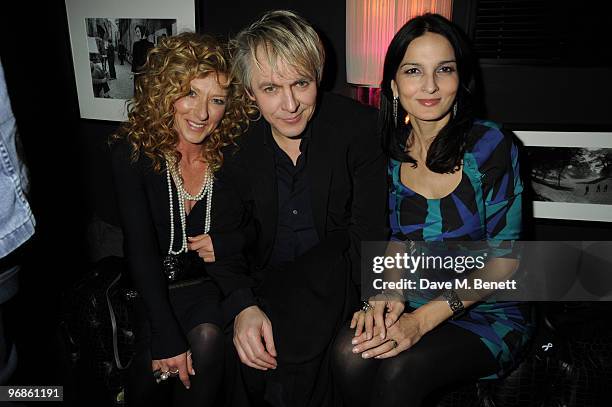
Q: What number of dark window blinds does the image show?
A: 1